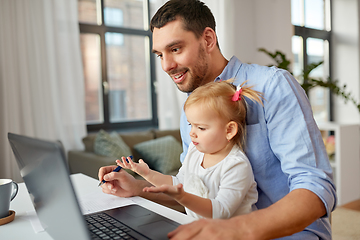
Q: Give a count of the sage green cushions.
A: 2